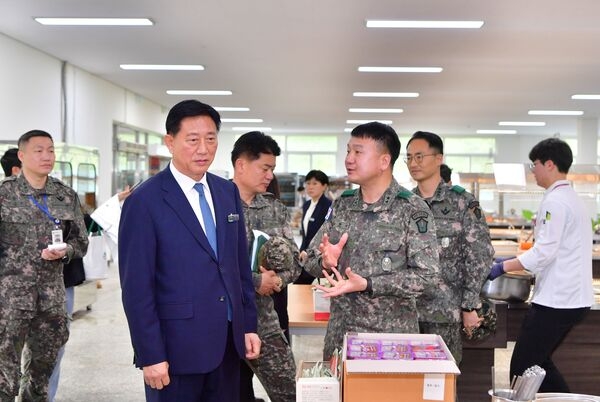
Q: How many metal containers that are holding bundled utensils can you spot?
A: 1